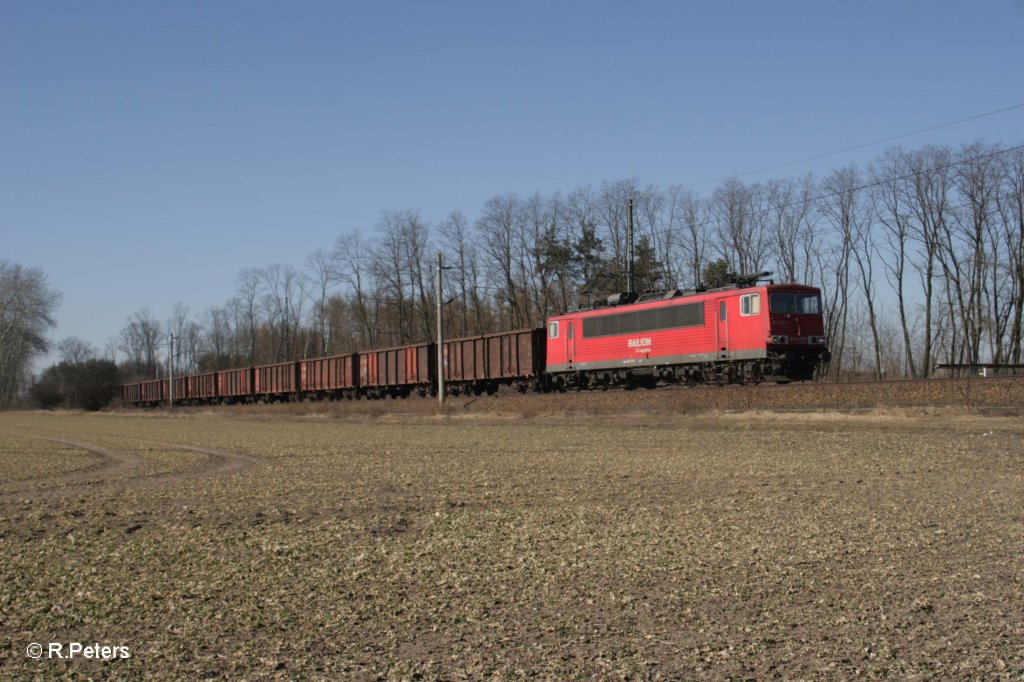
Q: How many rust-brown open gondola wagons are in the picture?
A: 9